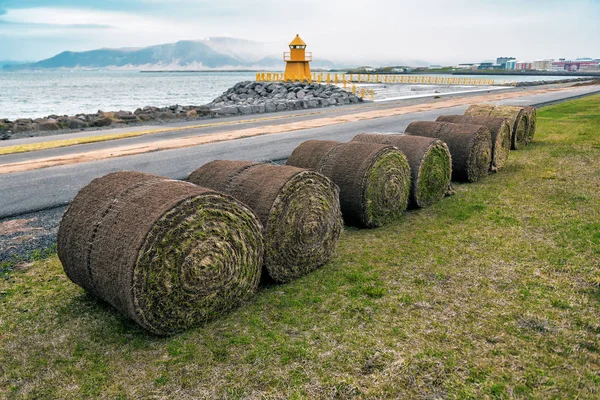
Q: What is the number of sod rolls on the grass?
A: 8